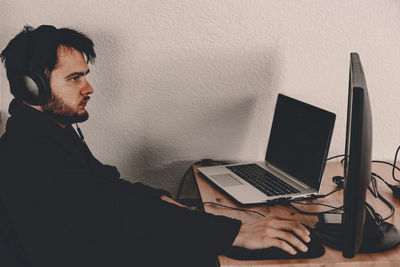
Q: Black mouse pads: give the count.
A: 1